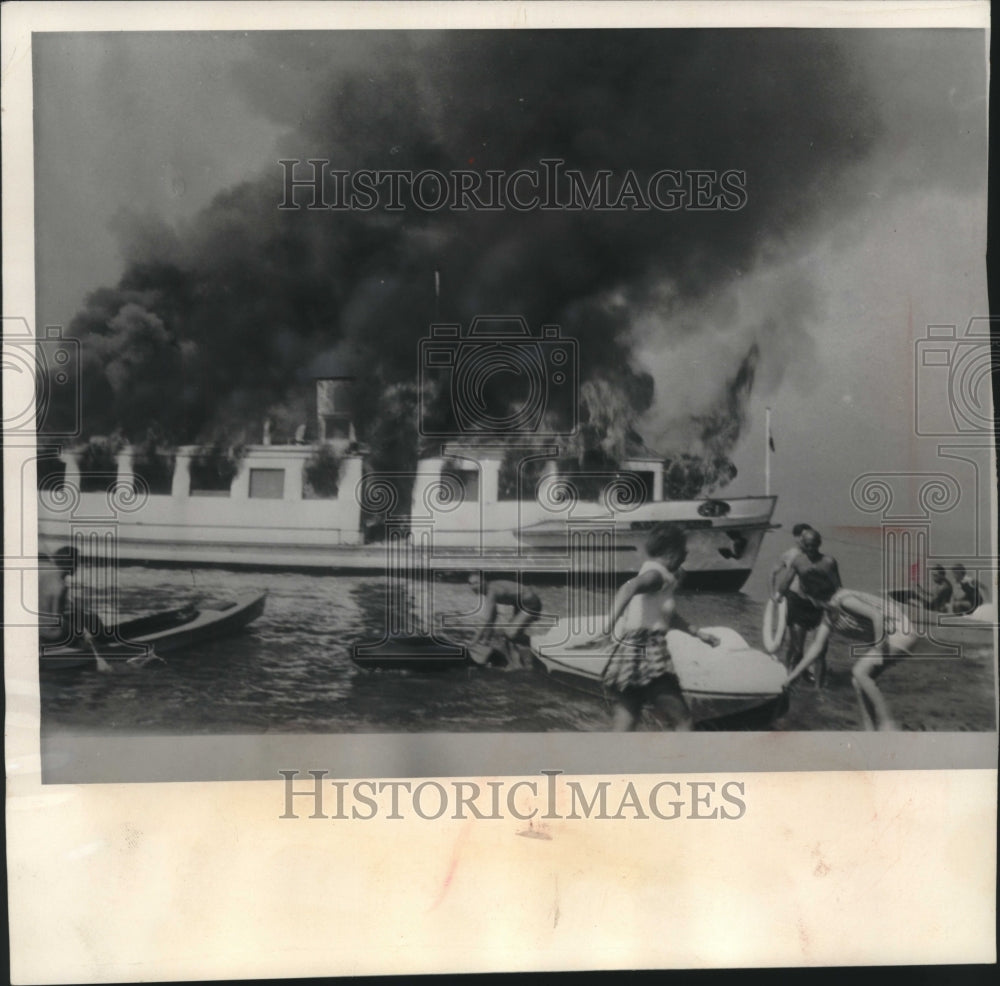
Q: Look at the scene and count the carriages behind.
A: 2